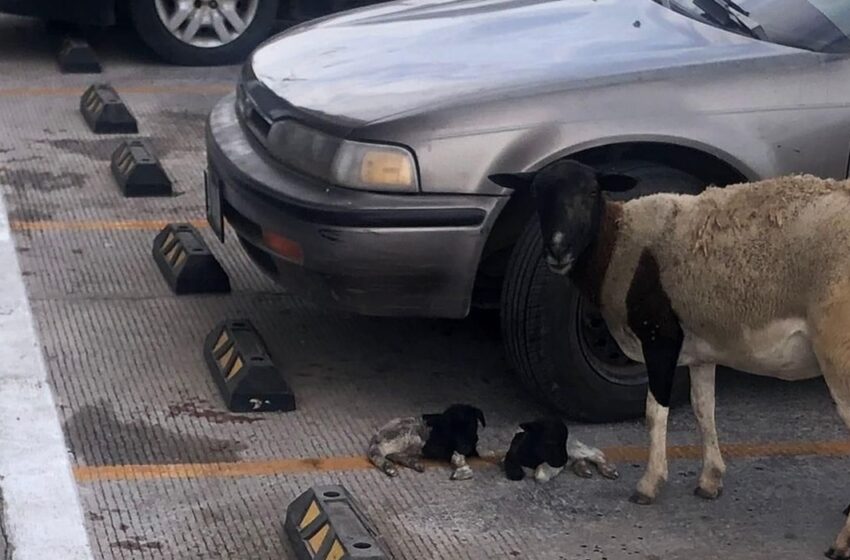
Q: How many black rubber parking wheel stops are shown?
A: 6